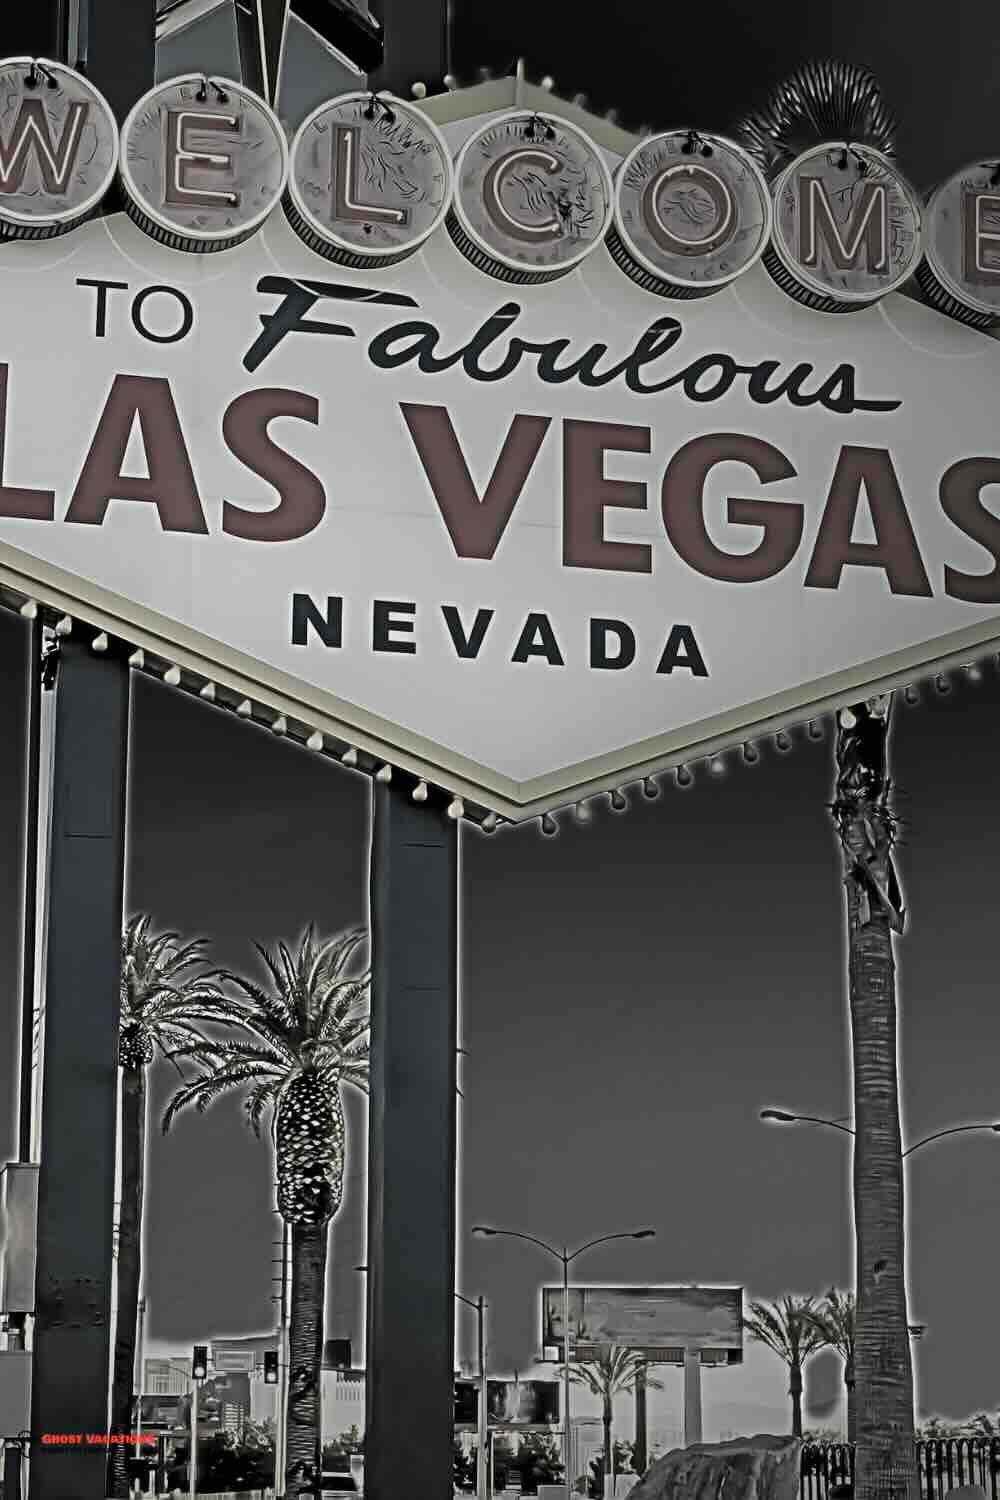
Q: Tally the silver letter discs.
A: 7